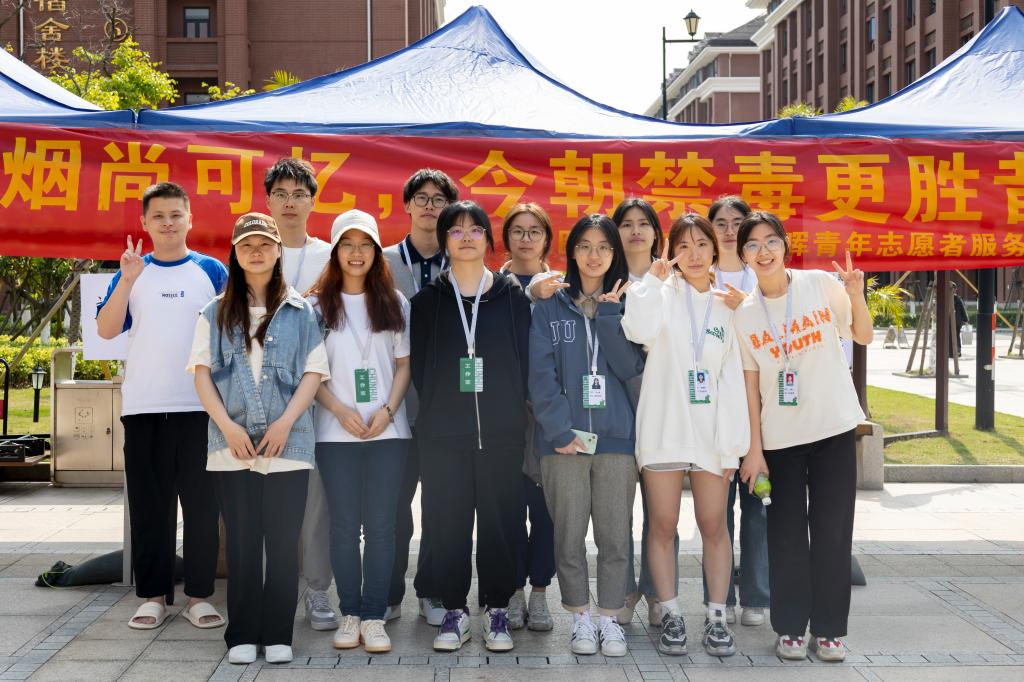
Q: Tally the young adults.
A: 12